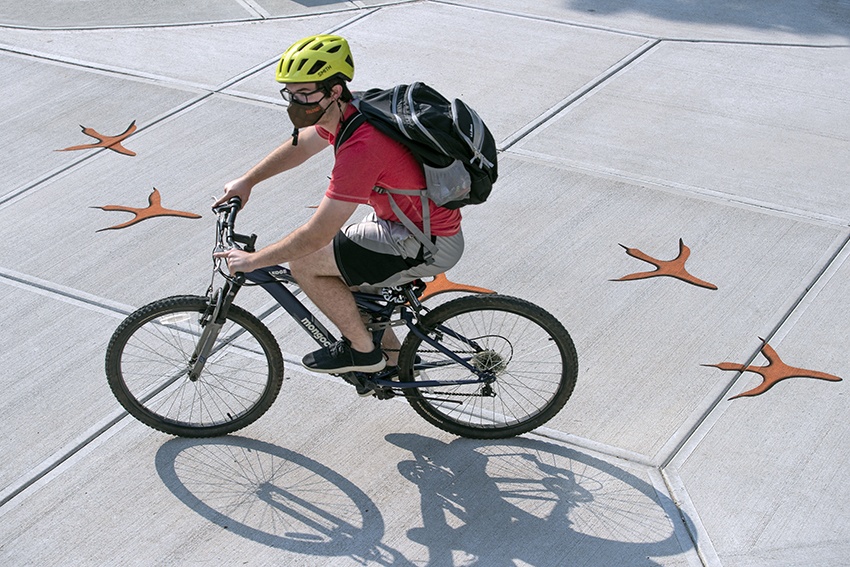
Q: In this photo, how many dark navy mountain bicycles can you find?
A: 1